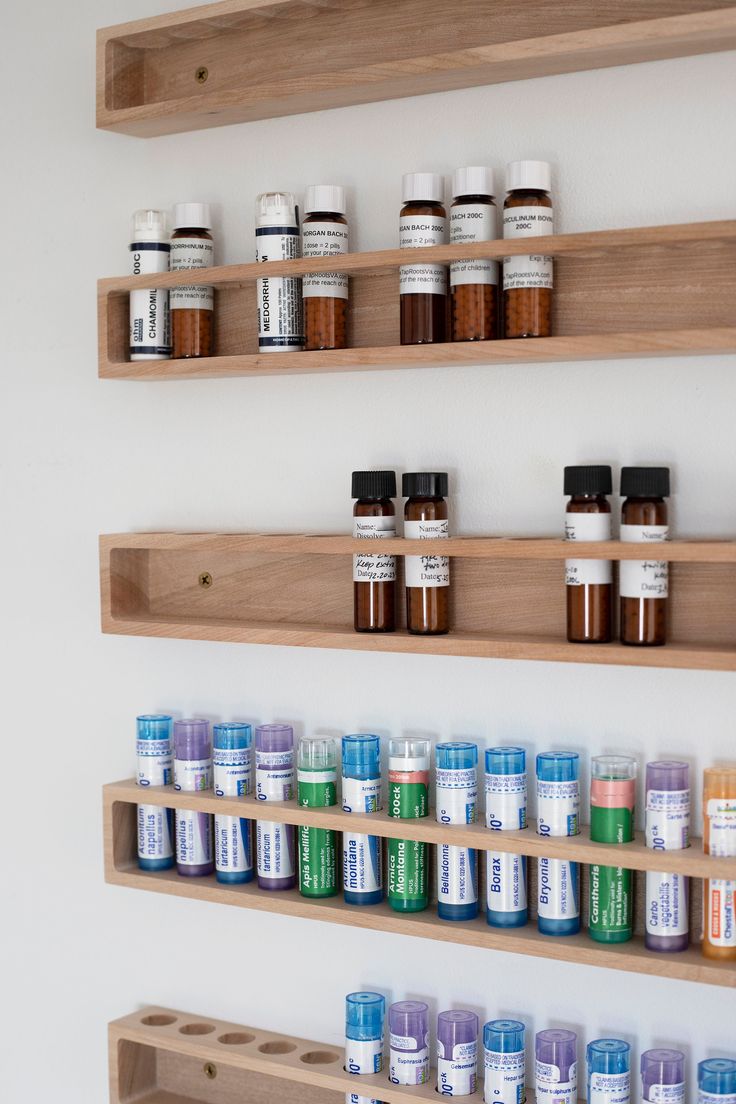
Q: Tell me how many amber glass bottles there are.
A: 9